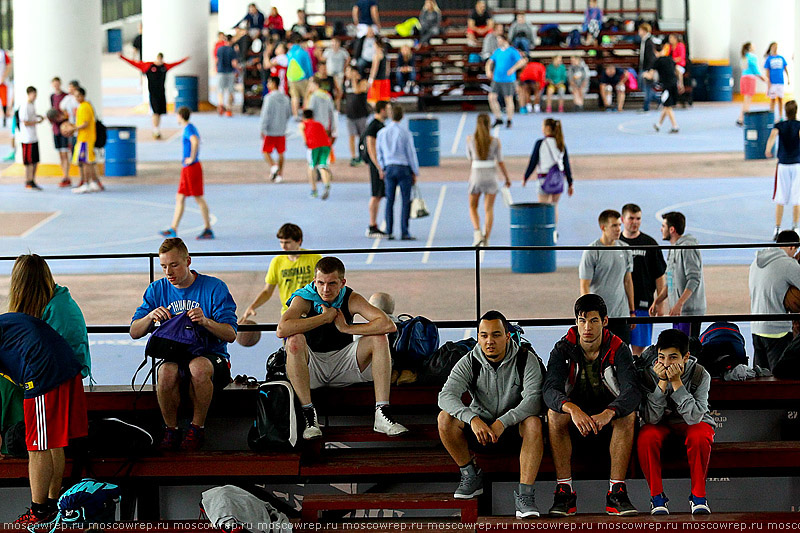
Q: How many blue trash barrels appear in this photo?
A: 8